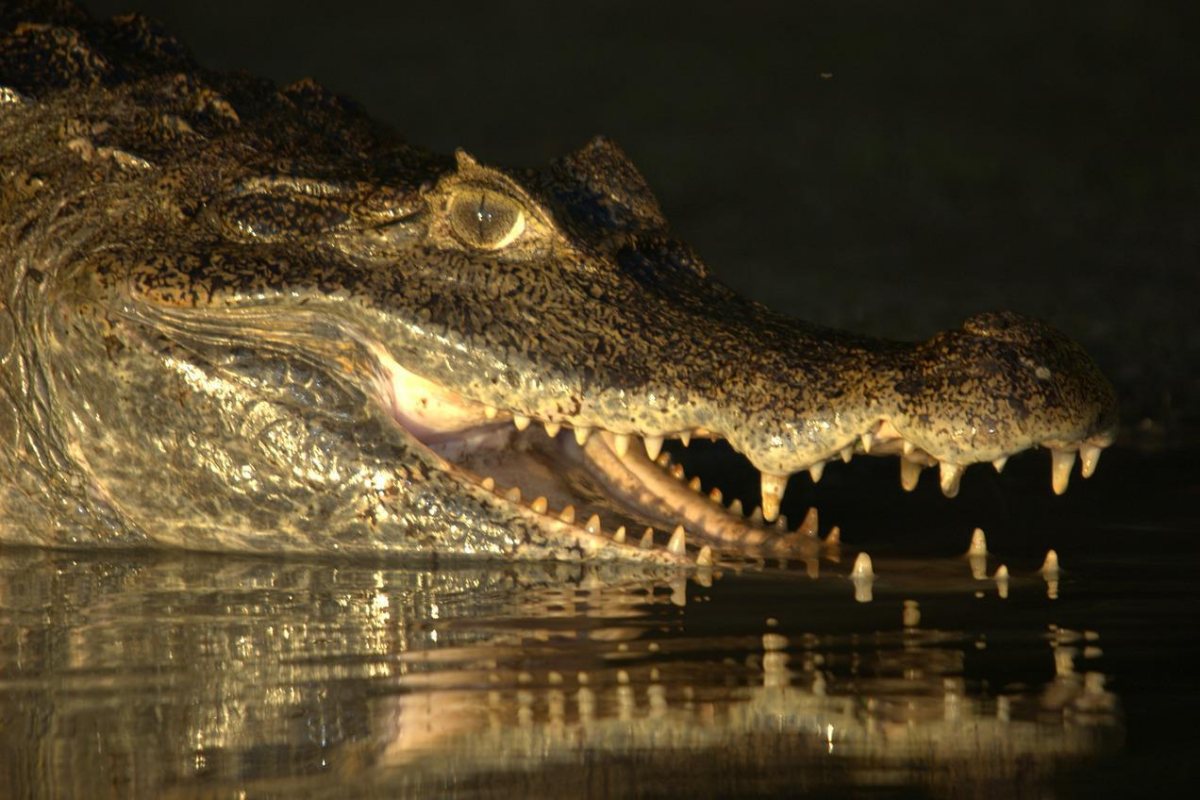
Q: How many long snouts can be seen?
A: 1